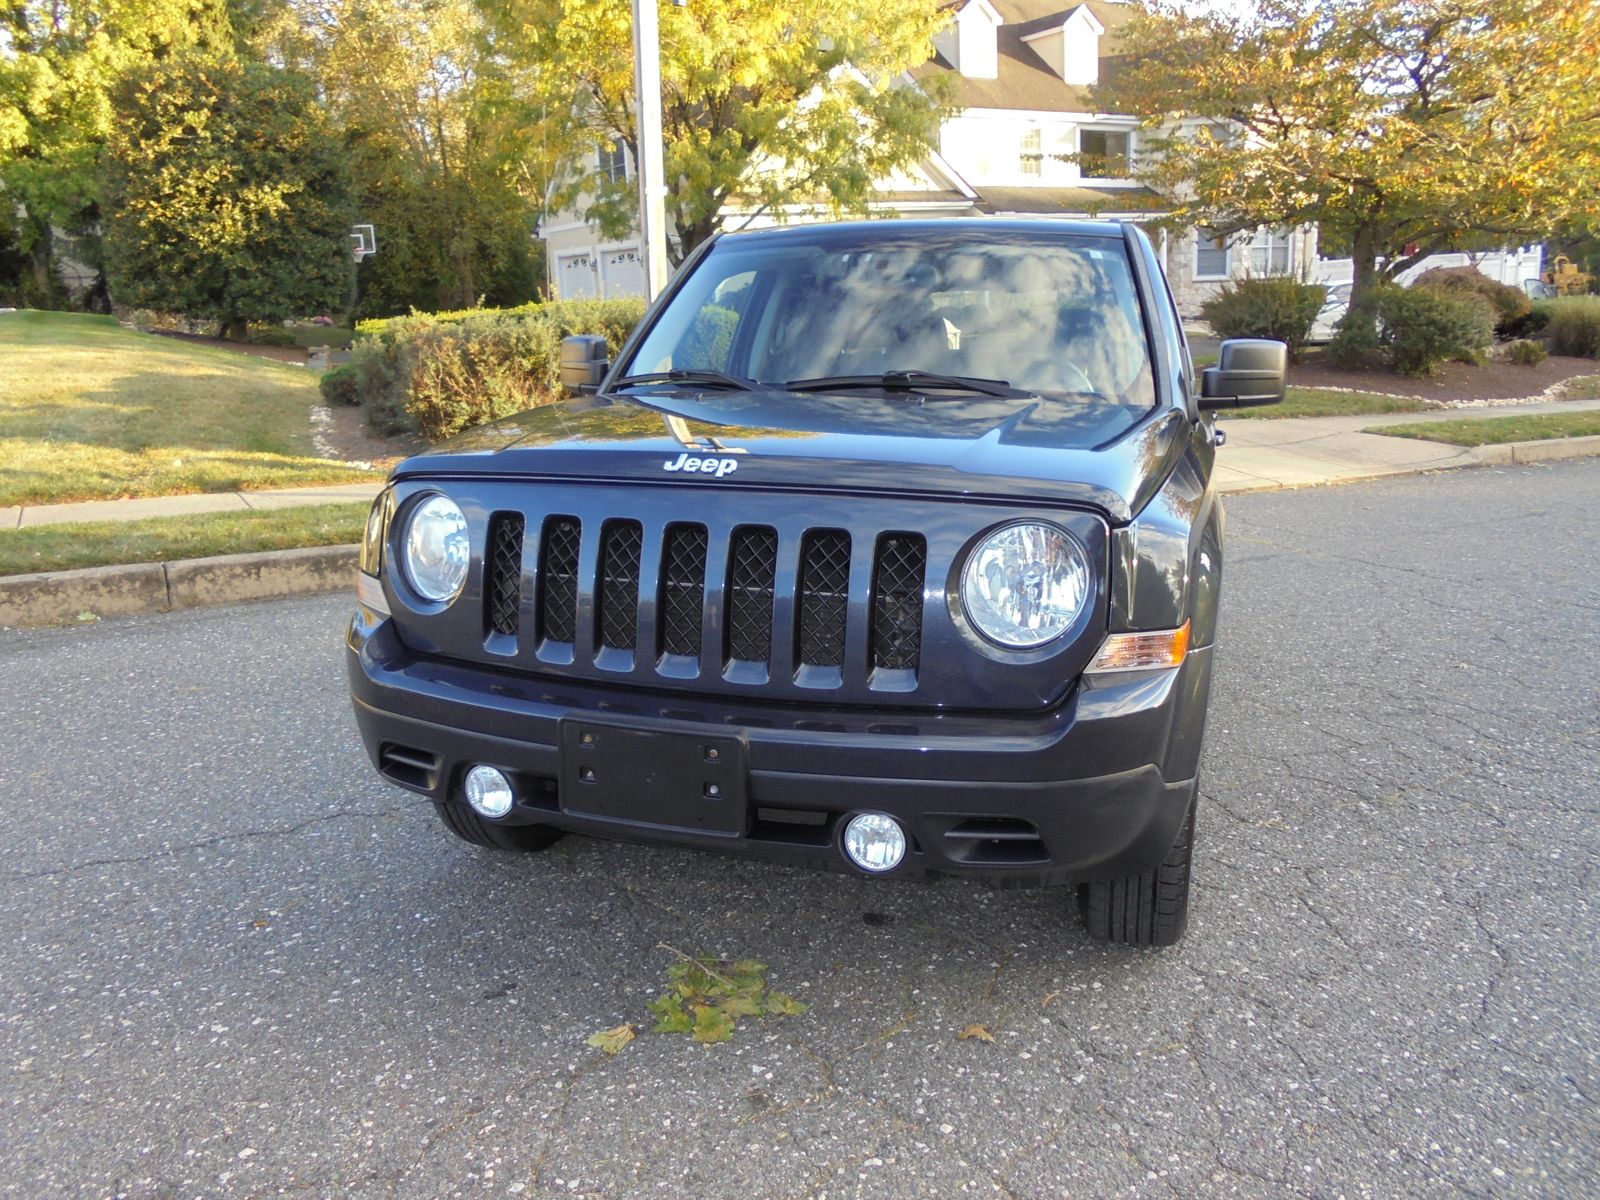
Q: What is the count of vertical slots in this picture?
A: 7